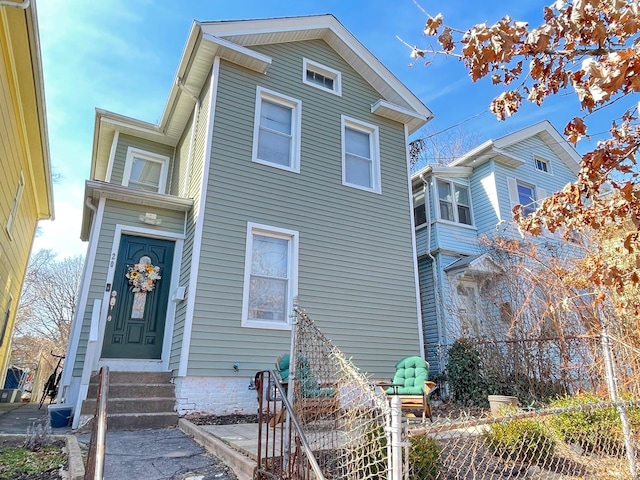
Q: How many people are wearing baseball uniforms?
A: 0